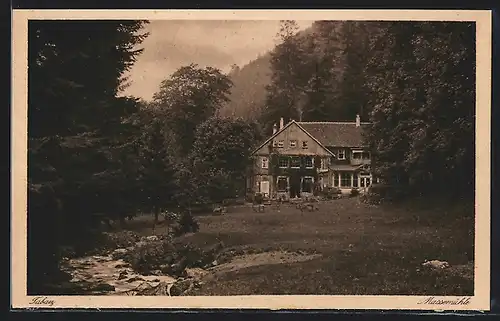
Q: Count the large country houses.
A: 1